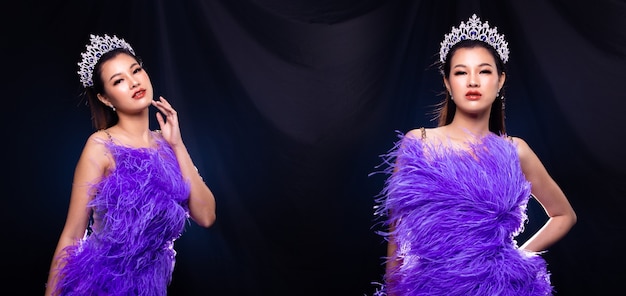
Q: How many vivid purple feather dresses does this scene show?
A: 2